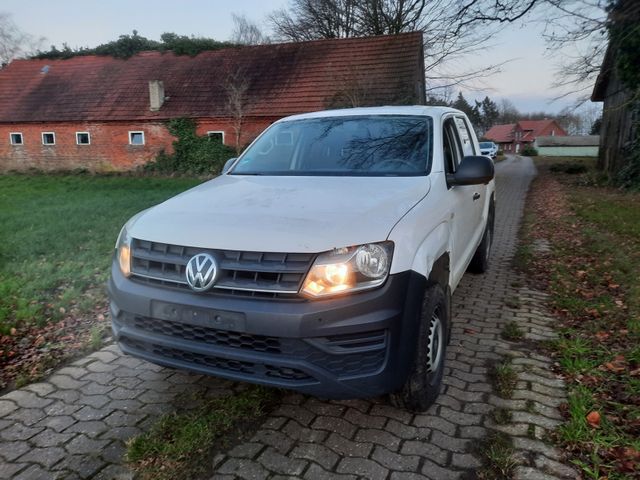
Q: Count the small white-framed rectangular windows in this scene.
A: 5